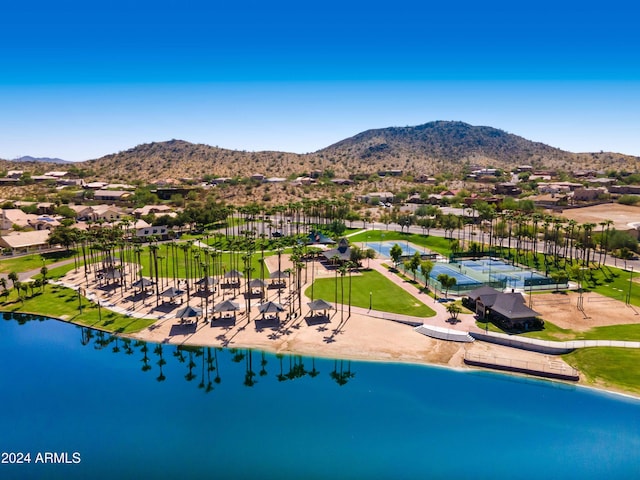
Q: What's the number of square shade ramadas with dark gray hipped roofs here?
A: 12